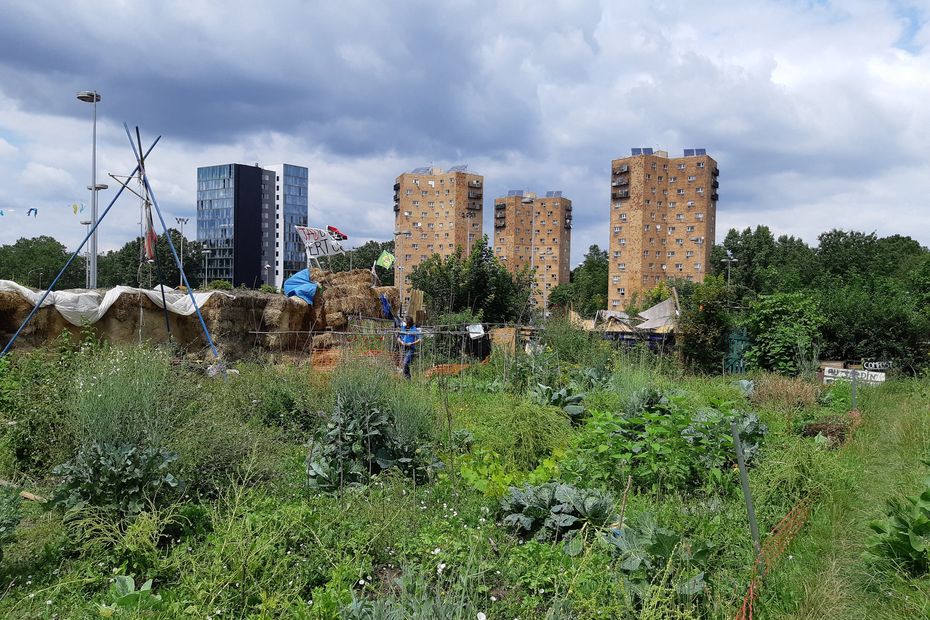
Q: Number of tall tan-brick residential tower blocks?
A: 3